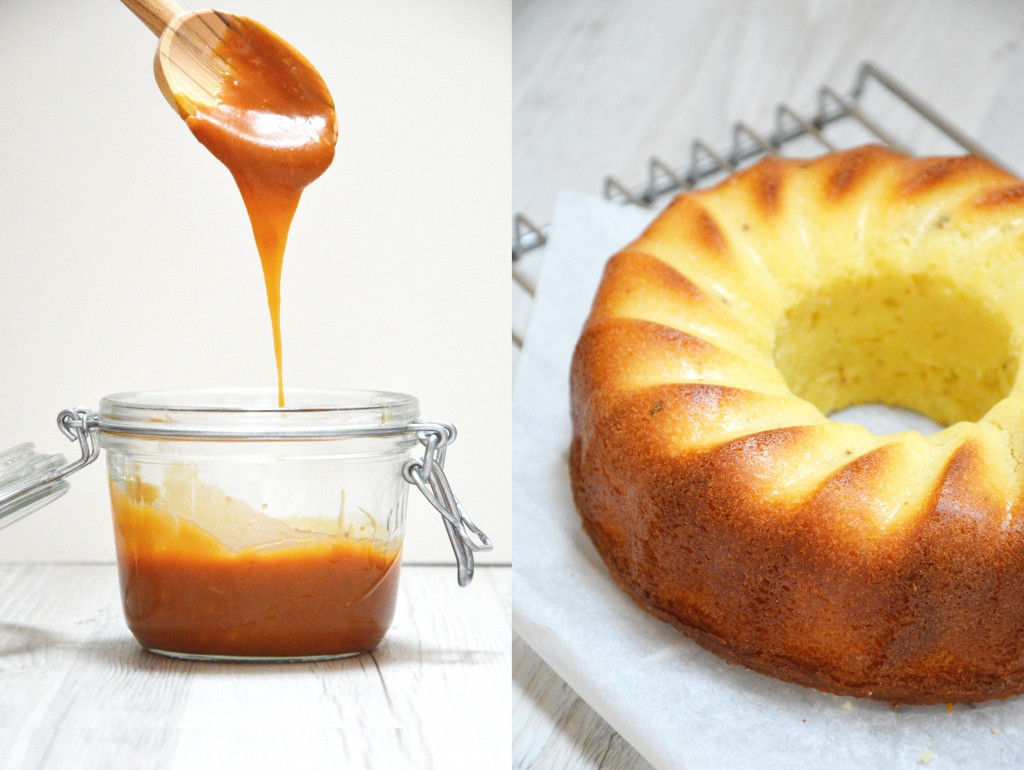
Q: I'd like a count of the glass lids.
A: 1